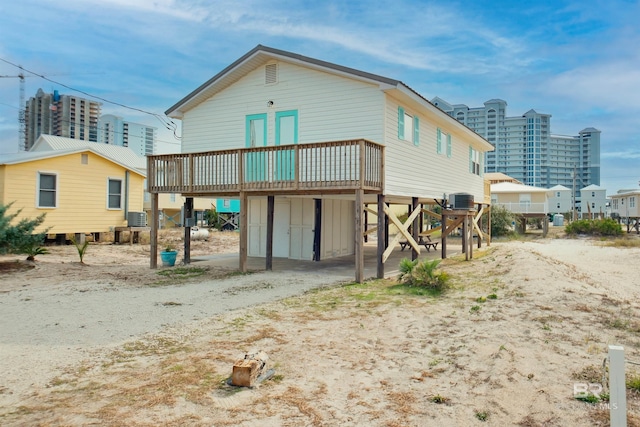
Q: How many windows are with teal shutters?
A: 3